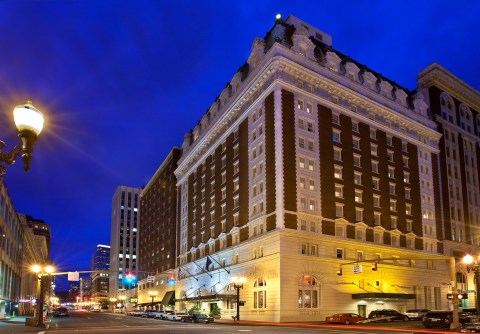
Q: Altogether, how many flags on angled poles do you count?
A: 3